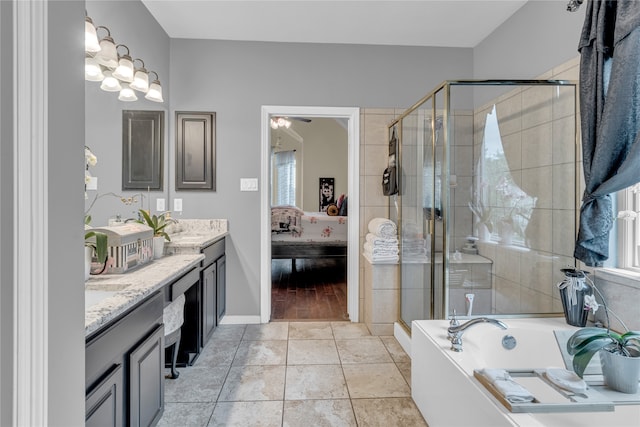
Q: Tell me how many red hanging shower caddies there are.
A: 0